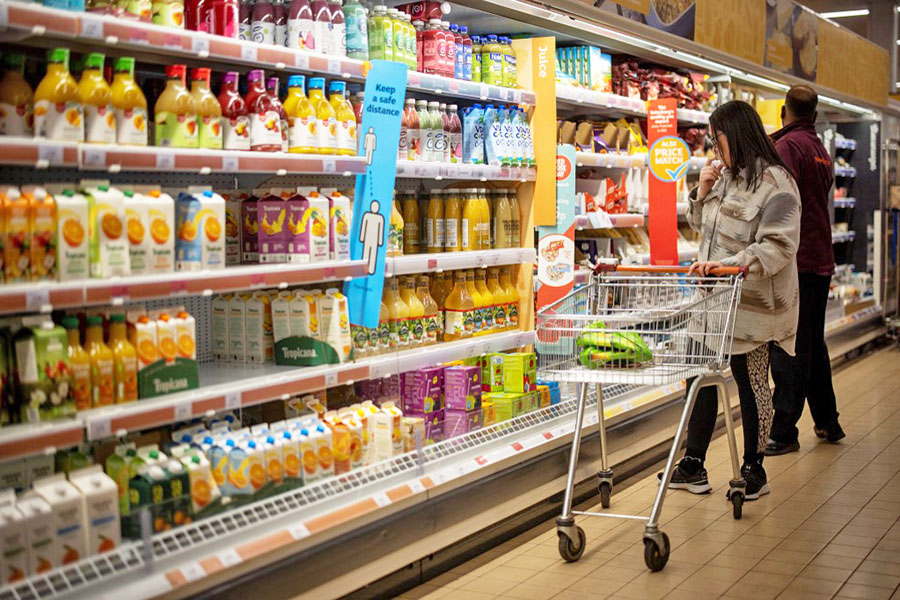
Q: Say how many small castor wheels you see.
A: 4